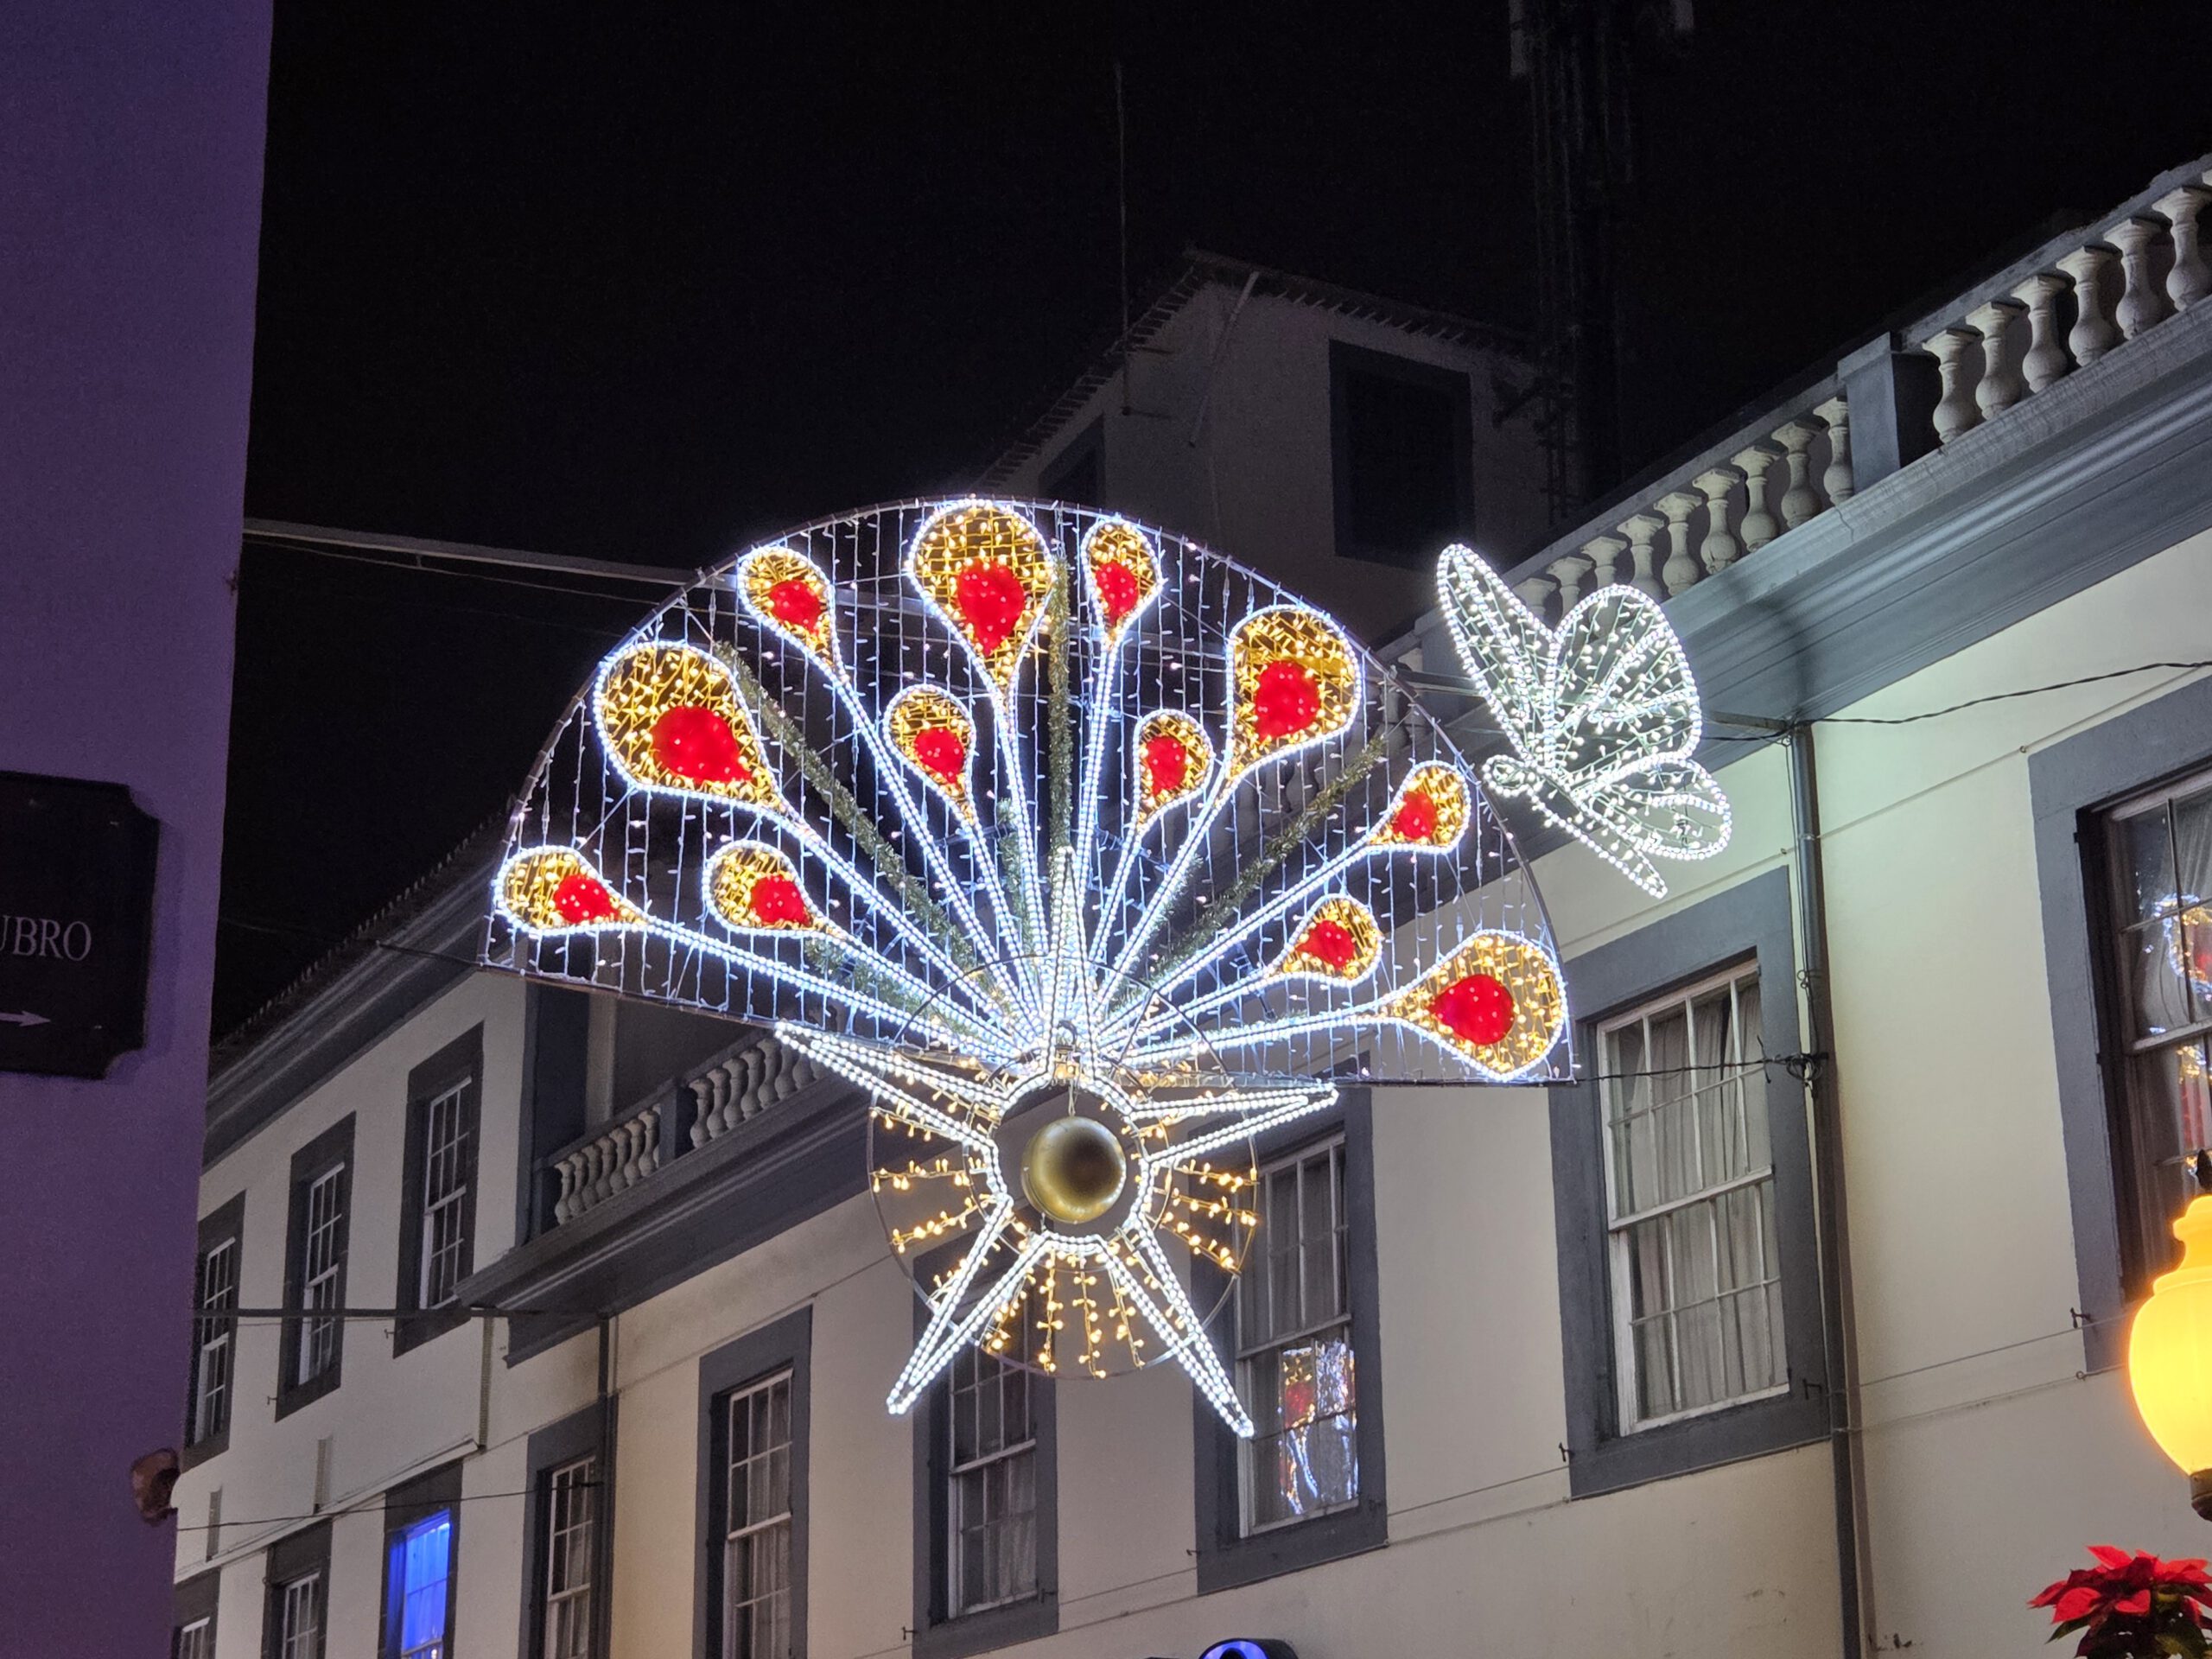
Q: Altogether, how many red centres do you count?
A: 12